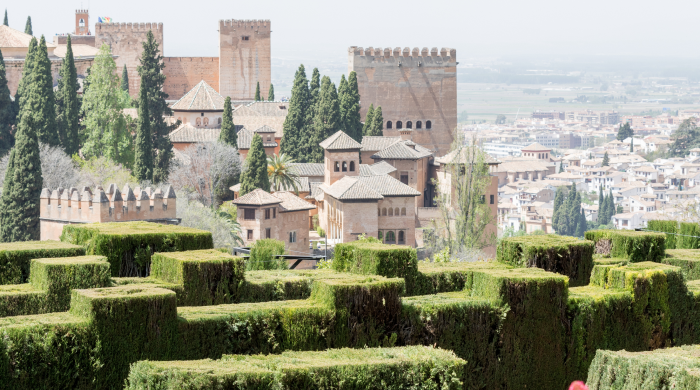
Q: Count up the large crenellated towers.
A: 3